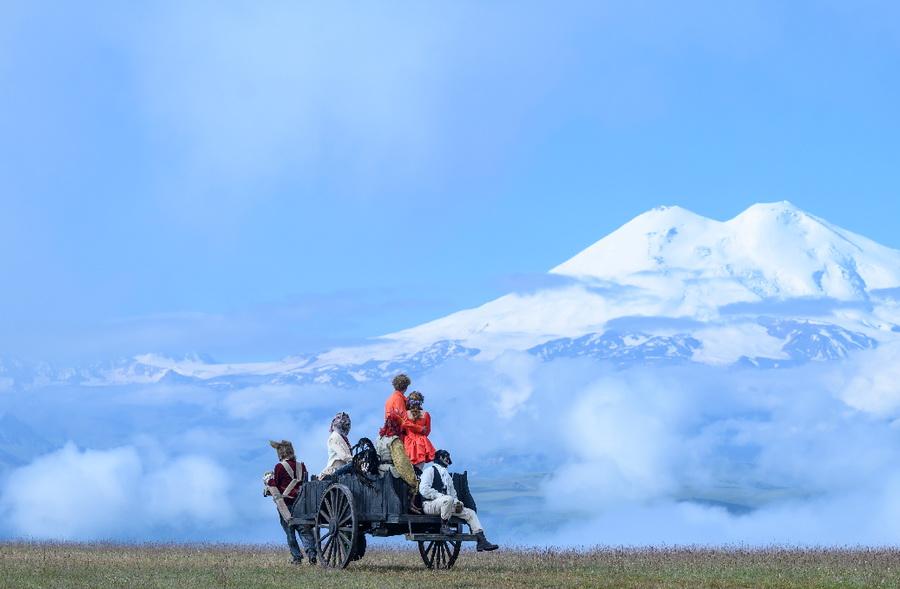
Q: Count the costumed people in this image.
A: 6